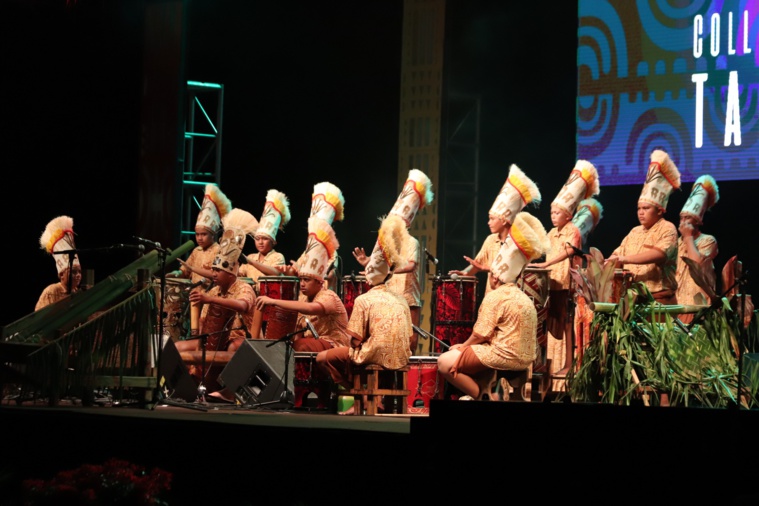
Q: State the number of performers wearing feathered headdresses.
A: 14